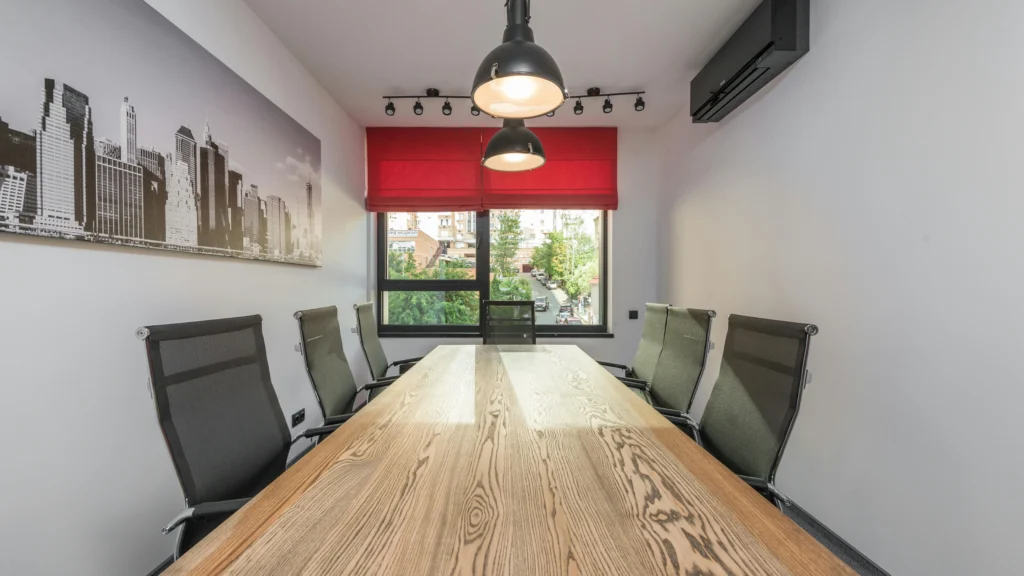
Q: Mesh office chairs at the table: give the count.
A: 7